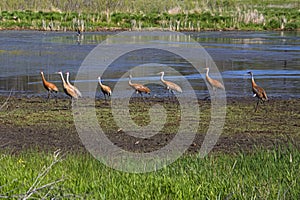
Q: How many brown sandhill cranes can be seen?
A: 8